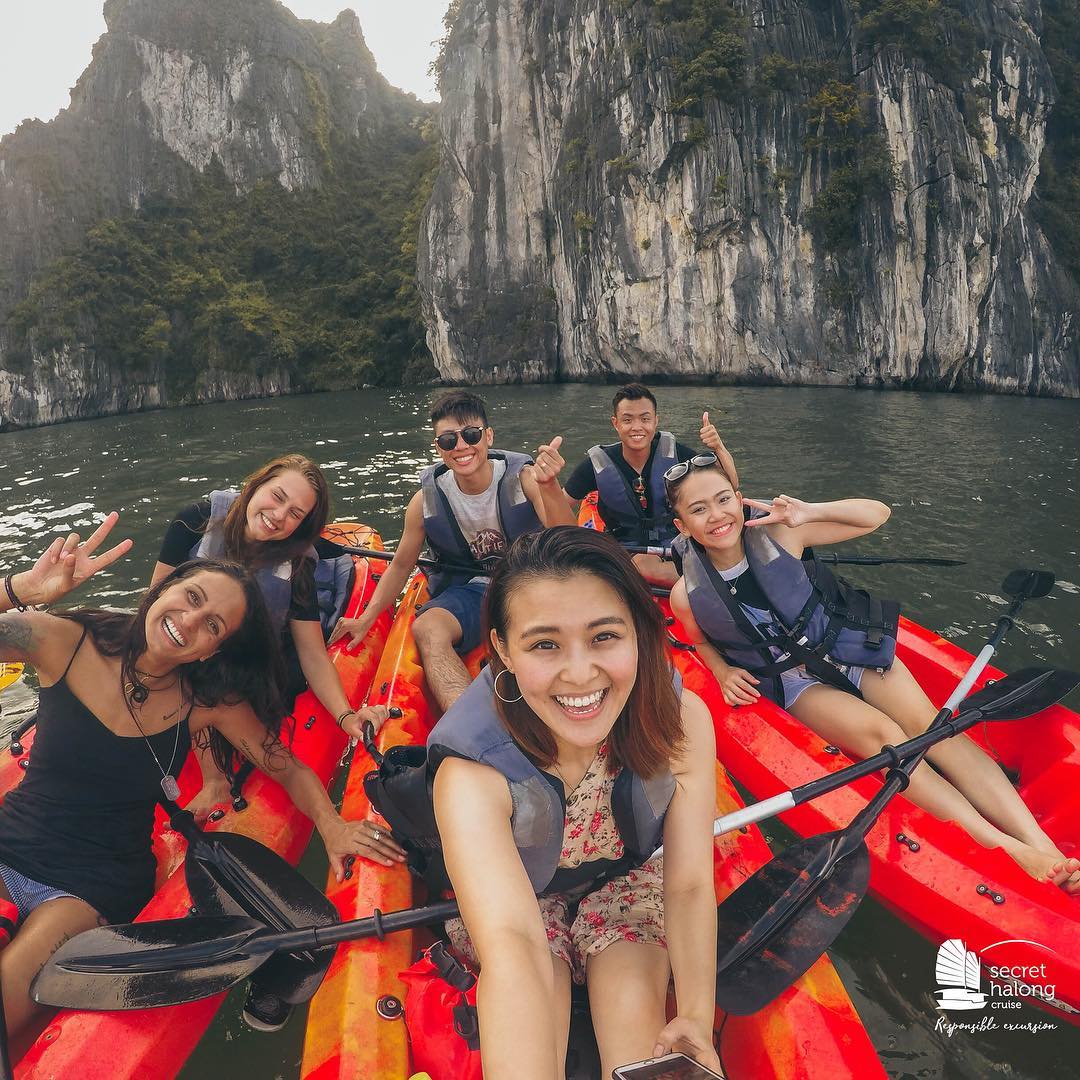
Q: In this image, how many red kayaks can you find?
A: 3